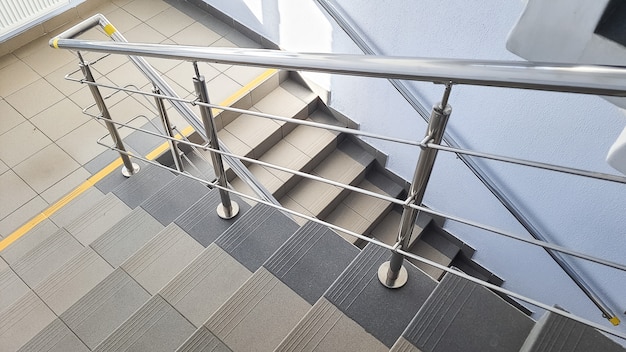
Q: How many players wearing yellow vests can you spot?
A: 0